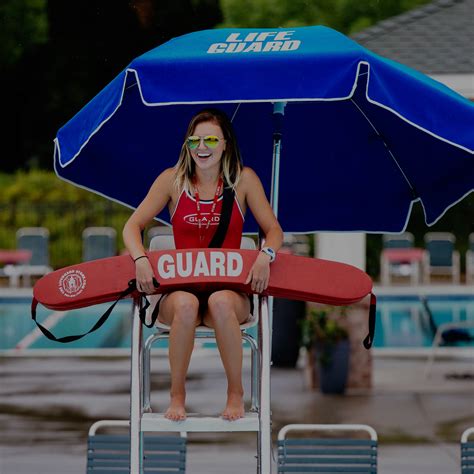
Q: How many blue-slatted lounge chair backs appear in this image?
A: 3